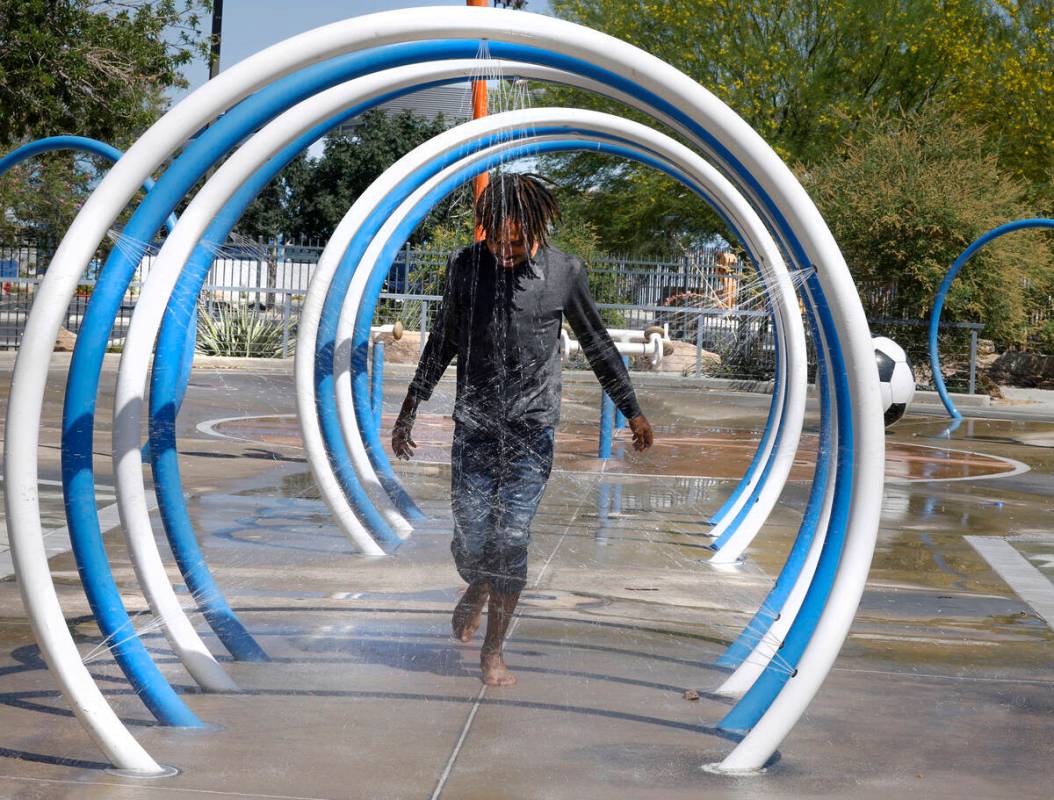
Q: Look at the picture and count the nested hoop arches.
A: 8